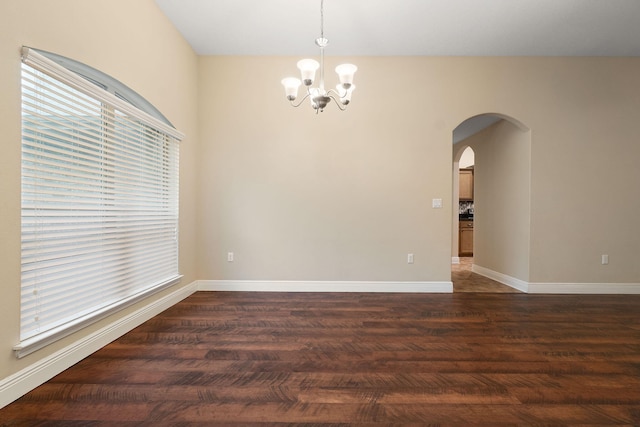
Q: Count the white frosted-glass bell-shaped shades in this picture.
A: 5